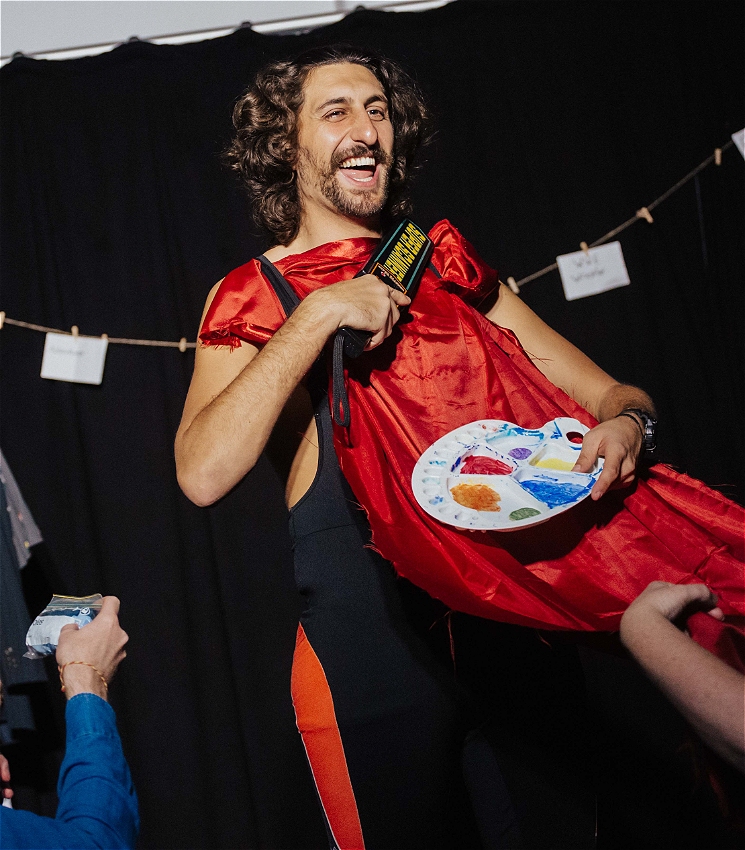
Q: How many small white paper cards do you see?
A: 3